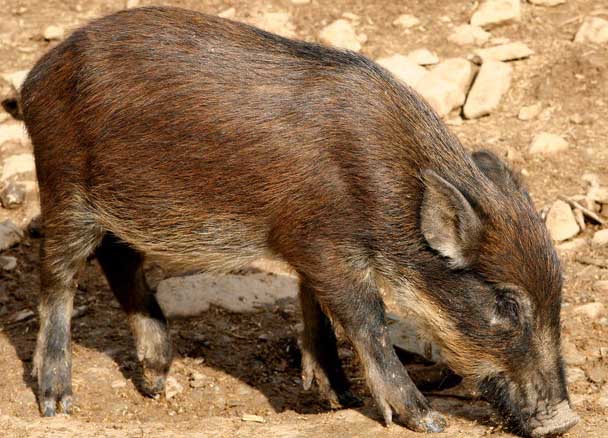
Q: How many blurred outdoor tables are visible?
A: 0